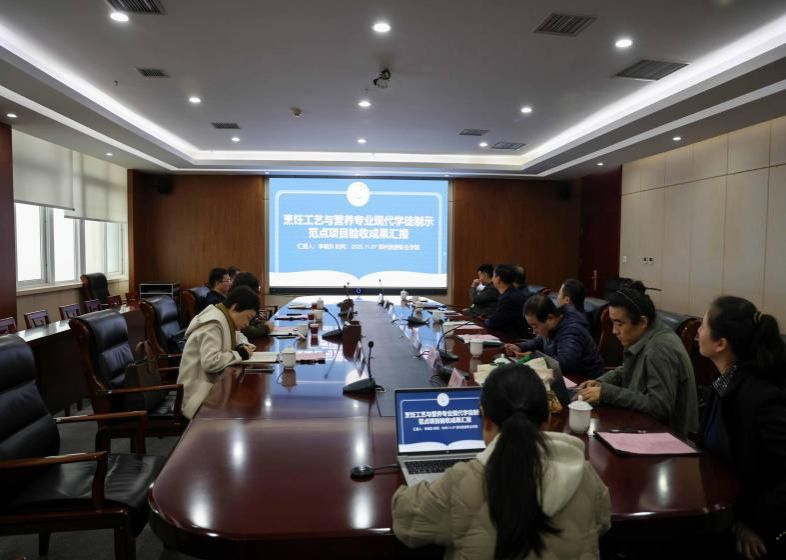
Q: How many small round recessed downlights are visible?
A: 13